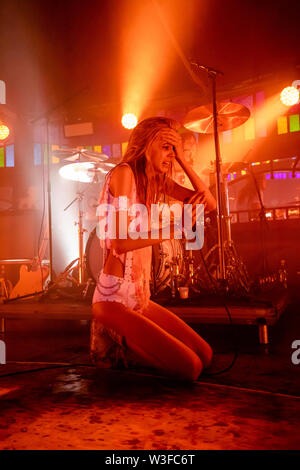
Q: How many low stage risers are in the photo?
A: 1